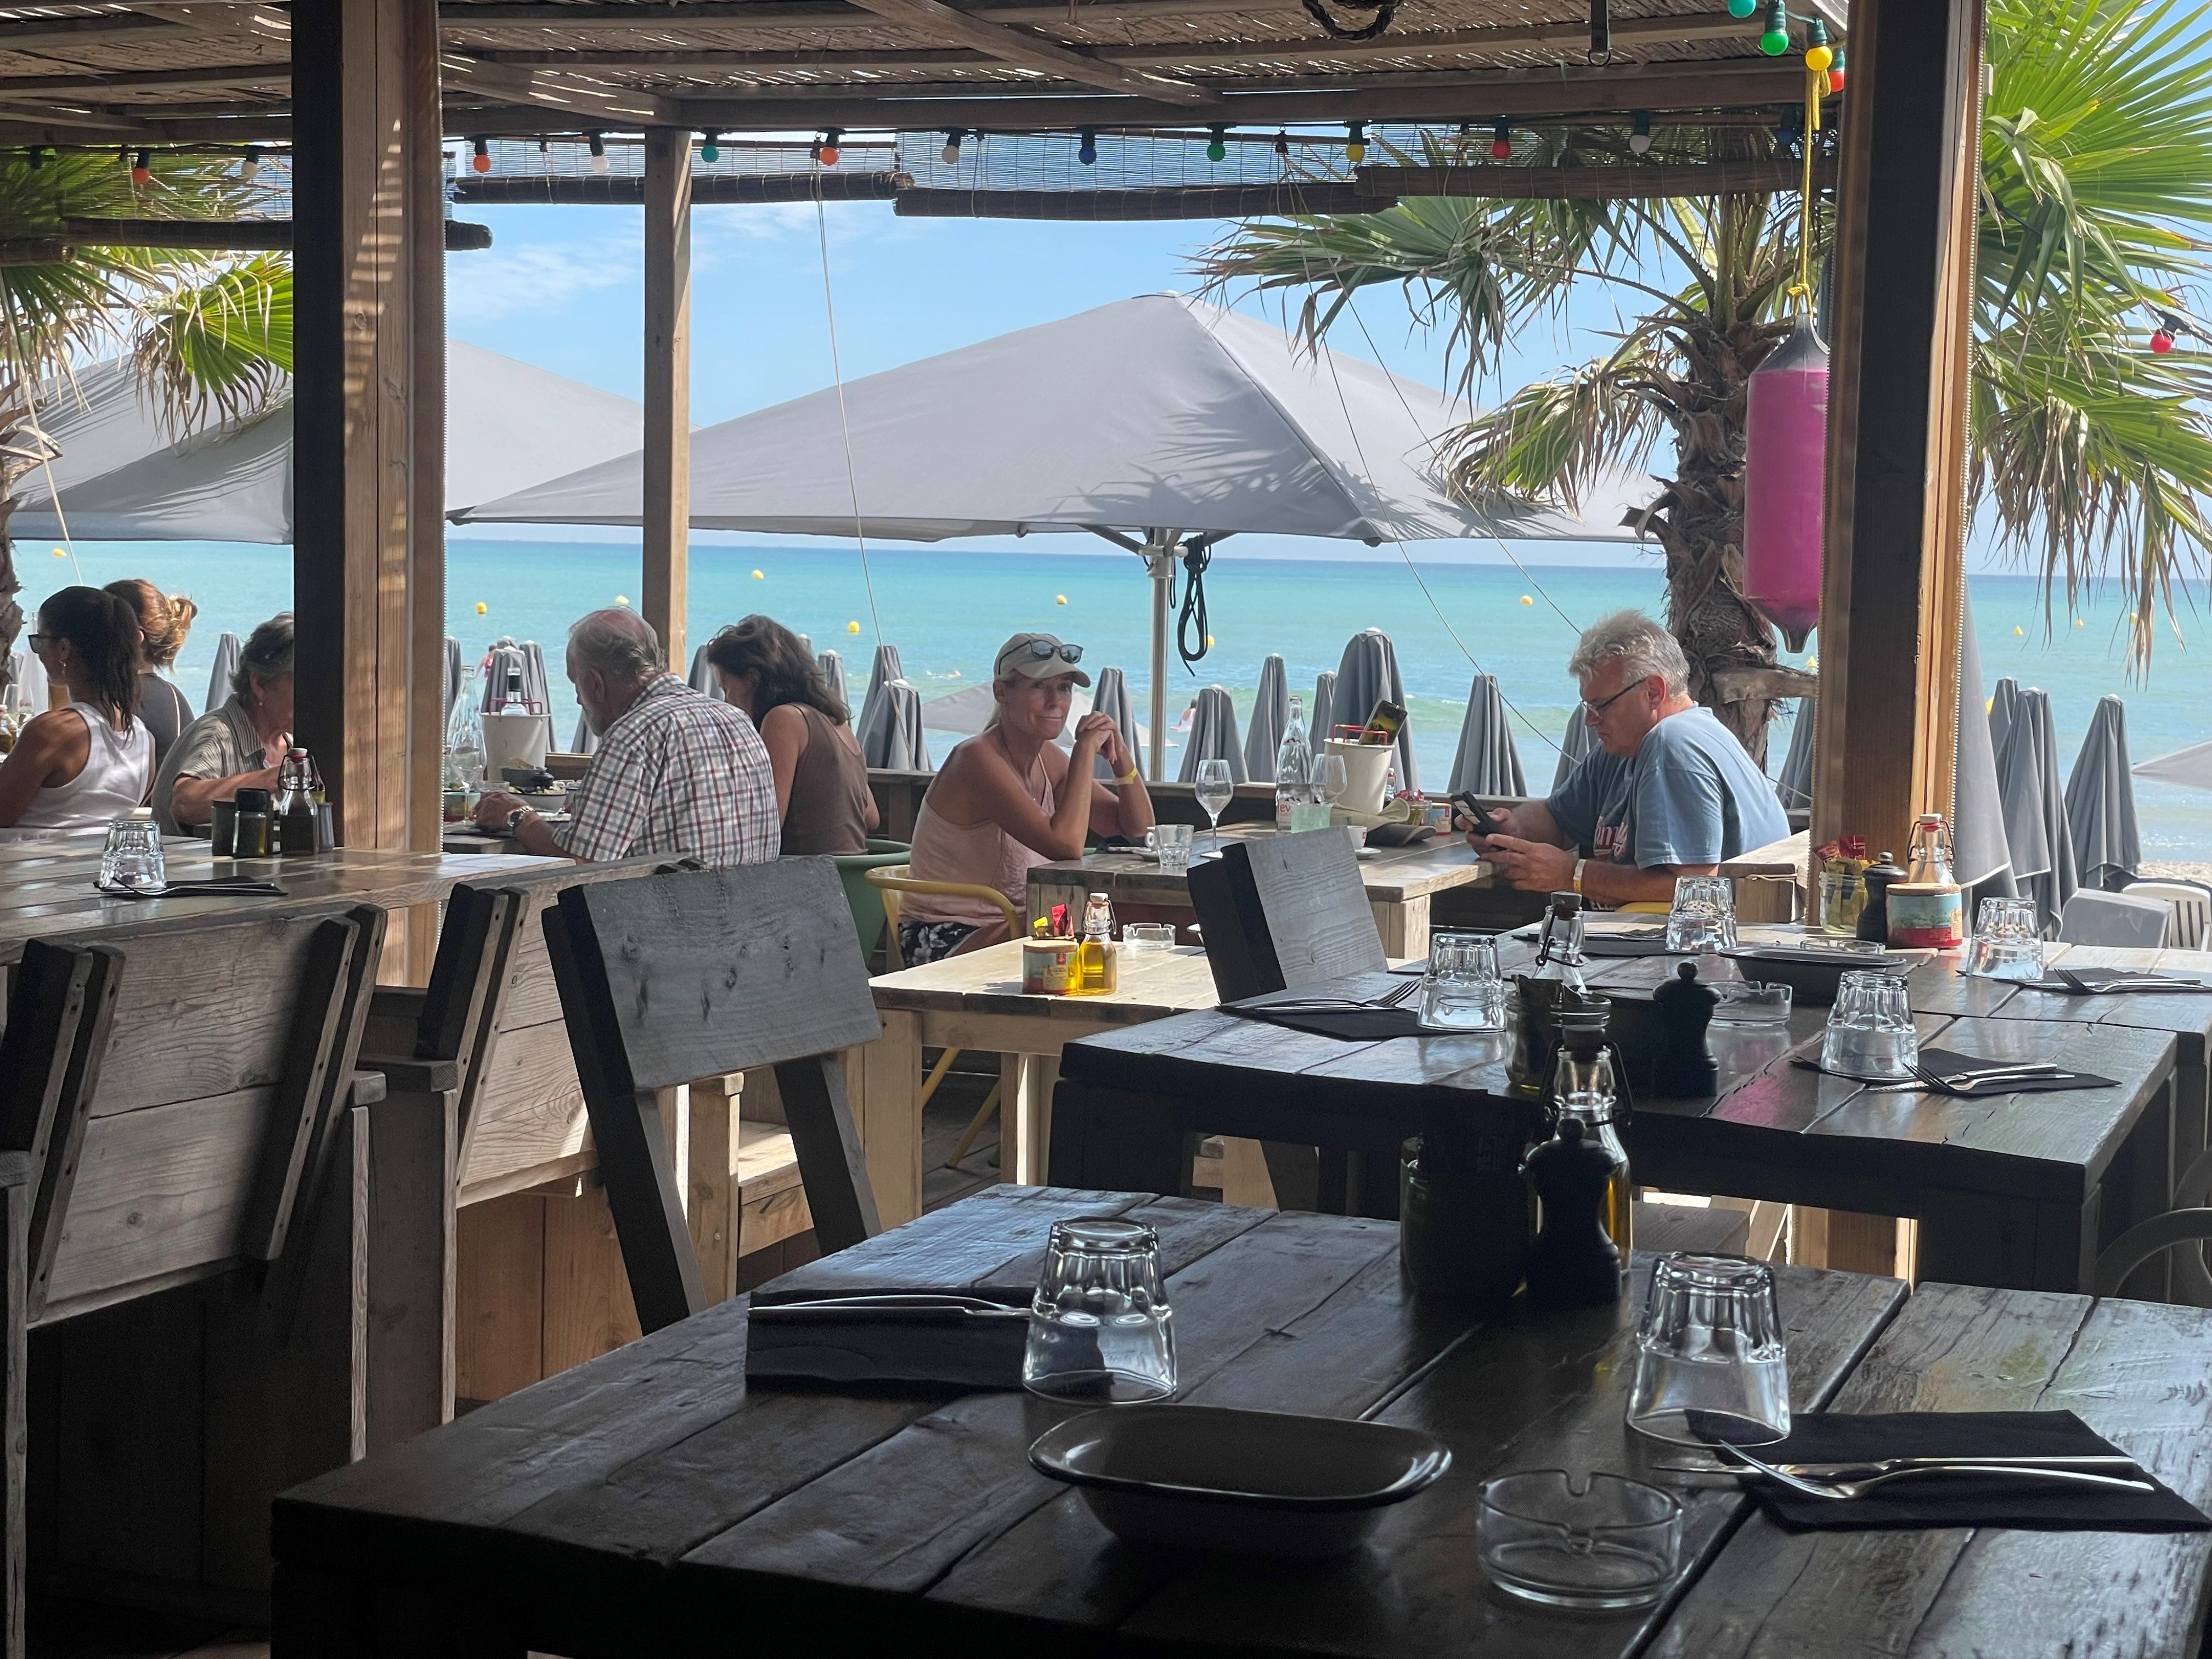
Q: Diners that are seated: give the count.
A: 7